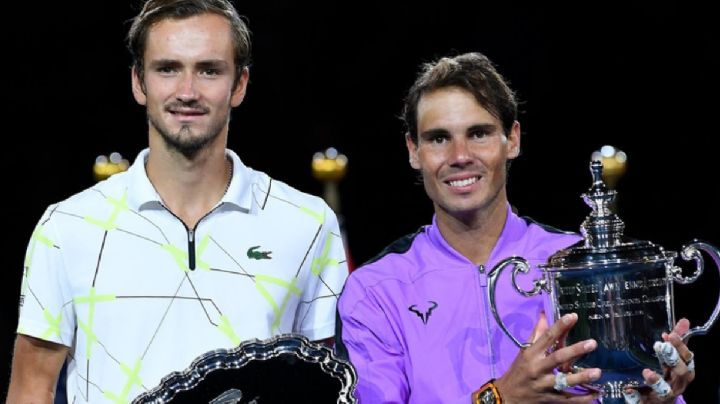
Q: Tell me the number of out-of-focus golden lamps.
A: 3